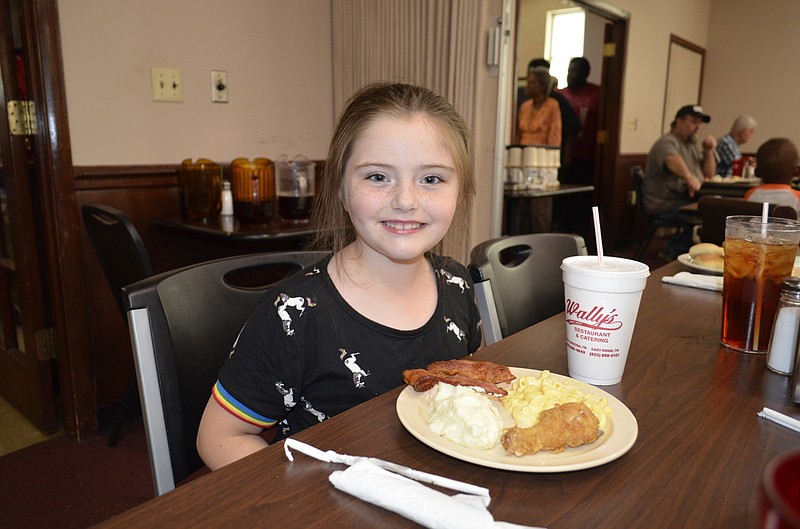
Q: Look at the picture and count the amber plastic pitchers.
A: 2